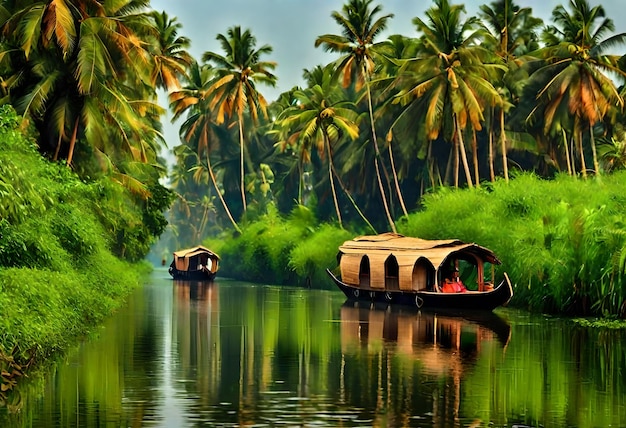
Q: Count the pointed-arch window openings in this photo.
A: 3